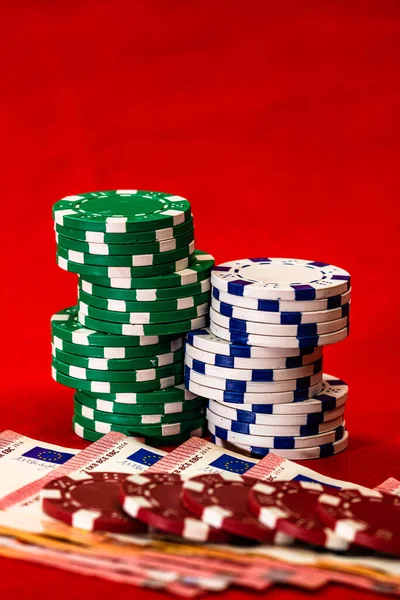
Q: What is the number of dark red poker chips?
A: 5